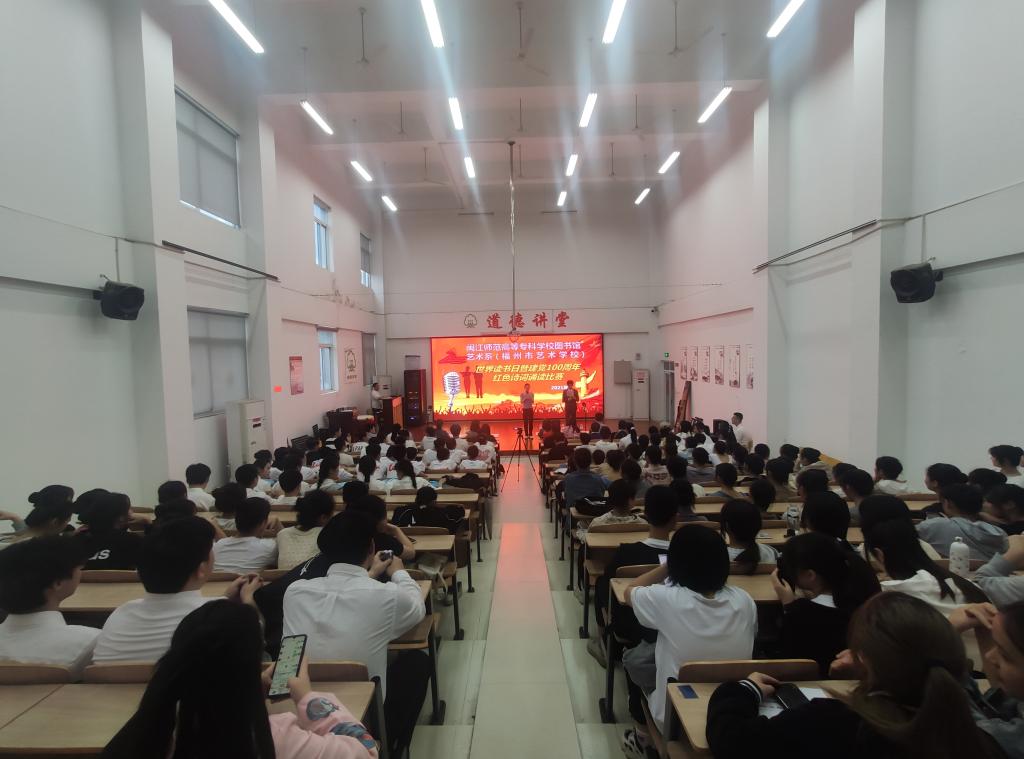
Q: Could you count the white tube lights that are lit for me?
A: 15